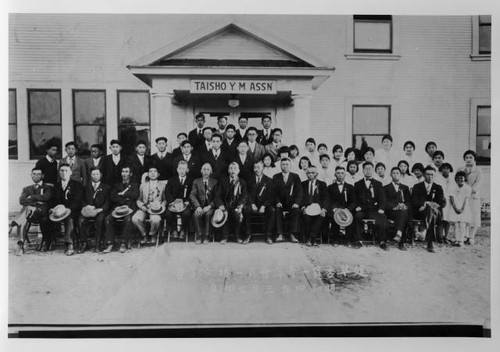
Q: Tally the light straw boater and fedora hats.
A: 8